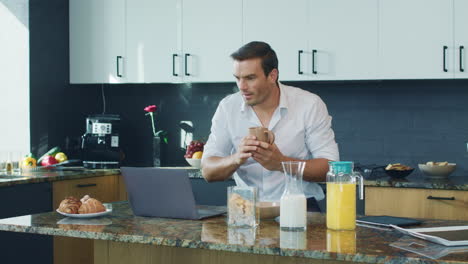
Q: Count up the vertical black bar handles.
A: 7